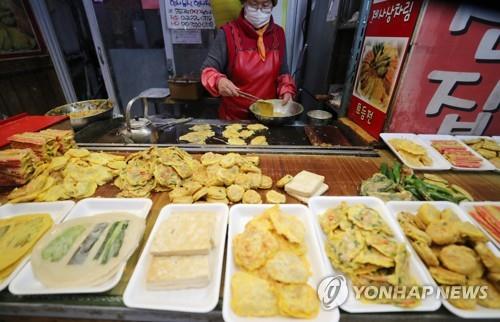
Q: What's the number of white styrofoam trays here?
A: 10